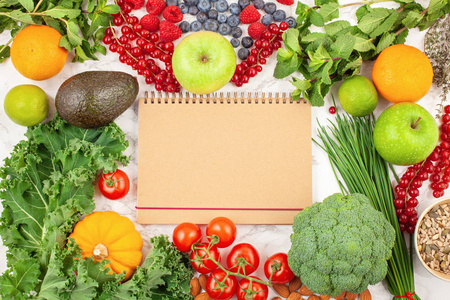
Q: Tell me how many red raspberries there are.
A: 8